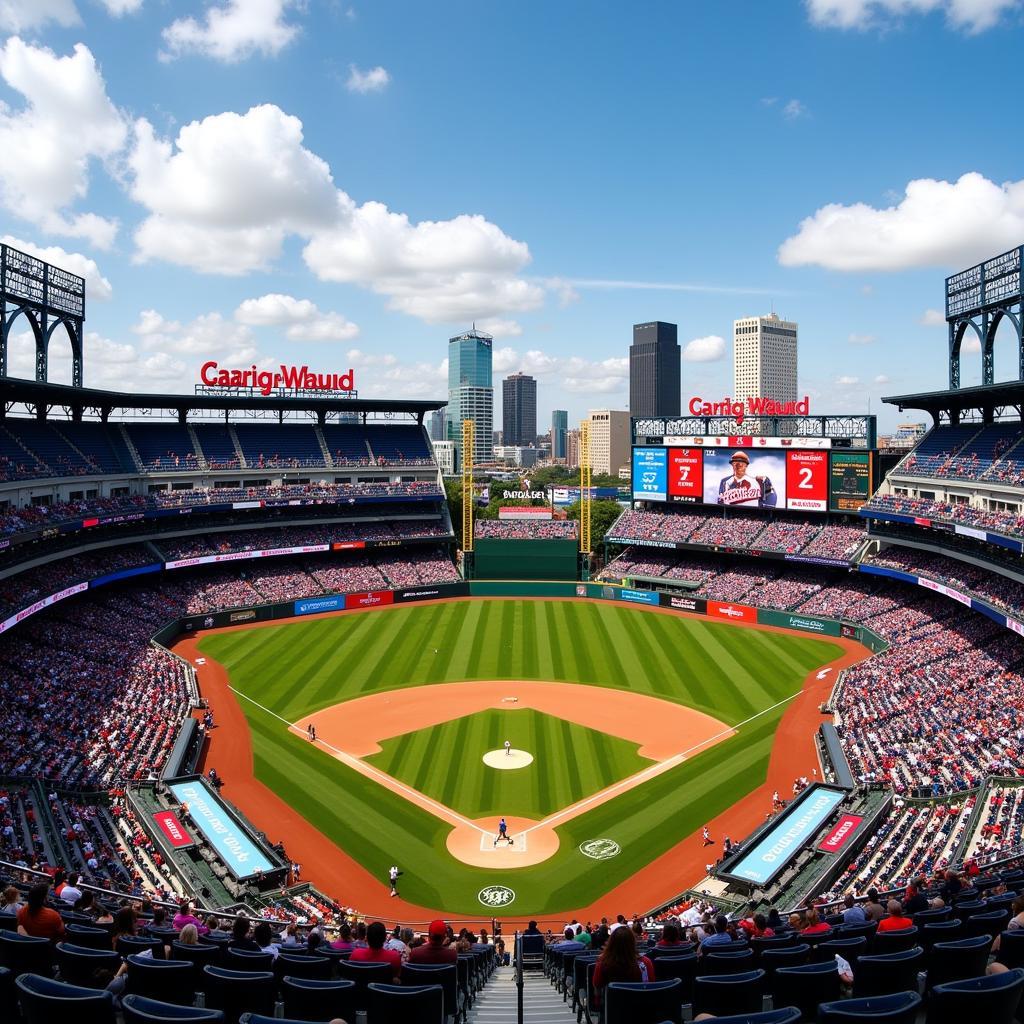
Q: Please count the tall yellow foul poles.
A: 2